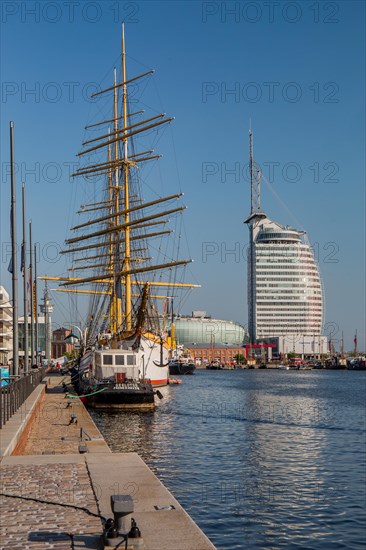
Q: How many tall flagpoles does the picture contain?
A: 4